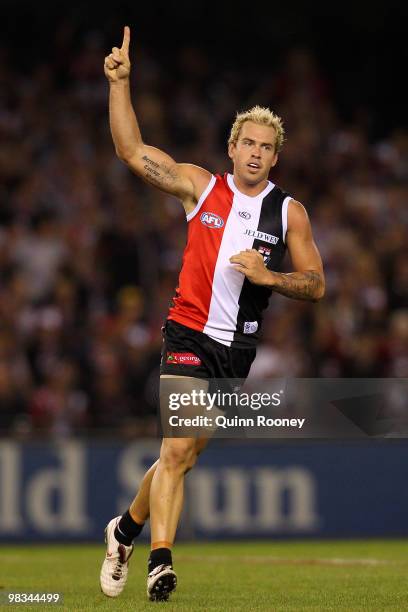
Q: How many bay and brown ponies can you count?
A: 0